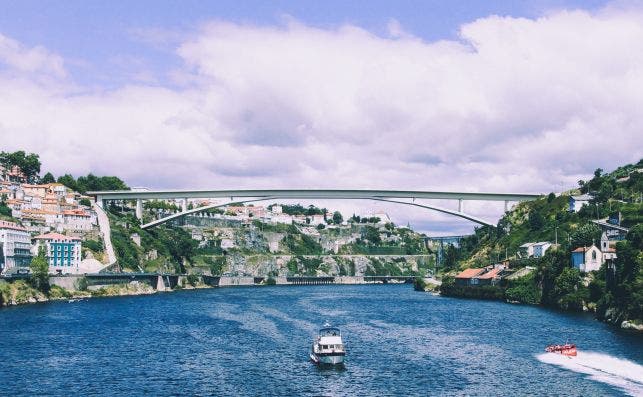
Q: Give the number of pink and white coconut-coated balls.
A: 0